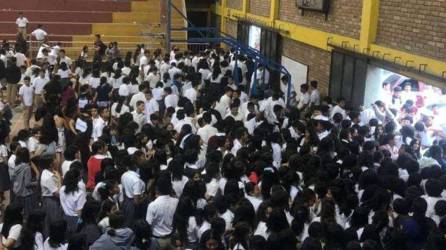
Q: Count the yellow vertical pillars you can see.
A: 4